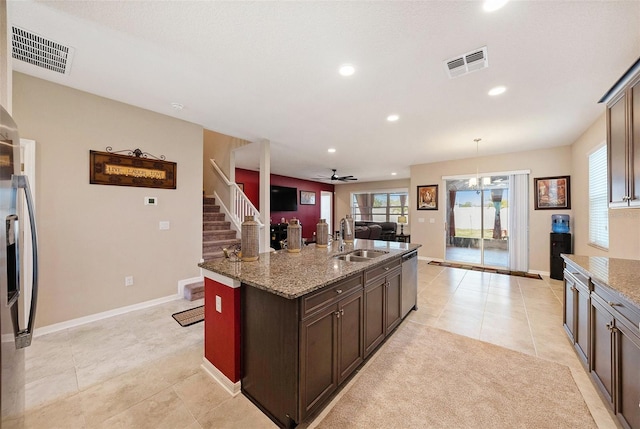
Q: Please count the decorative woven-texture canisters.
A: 4